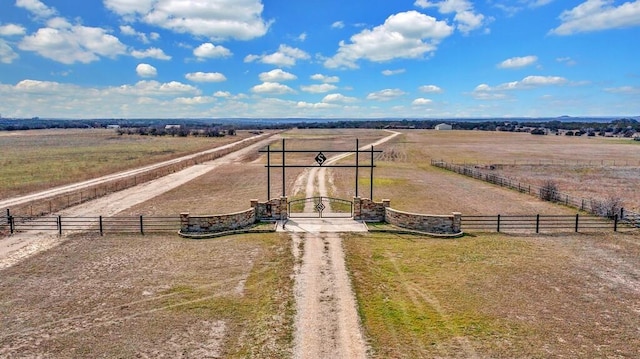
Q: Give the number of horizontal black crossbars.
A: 2